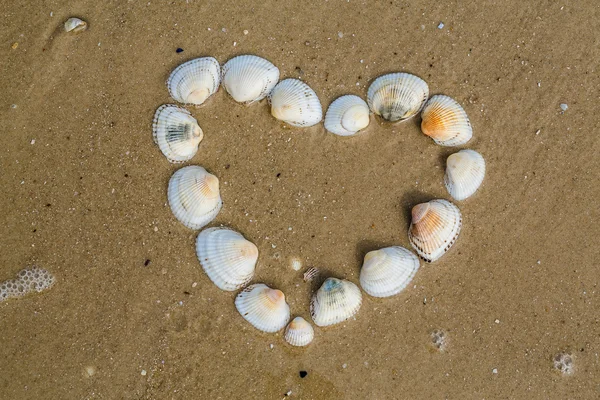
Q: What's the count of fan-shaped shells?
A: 15